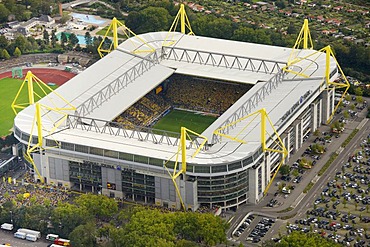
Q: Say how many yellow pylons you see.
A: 8